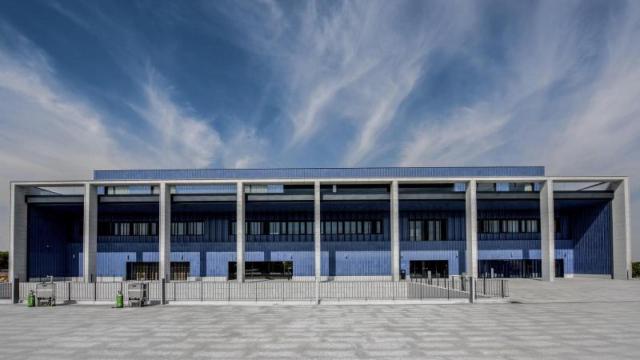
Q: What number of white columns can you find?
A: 9